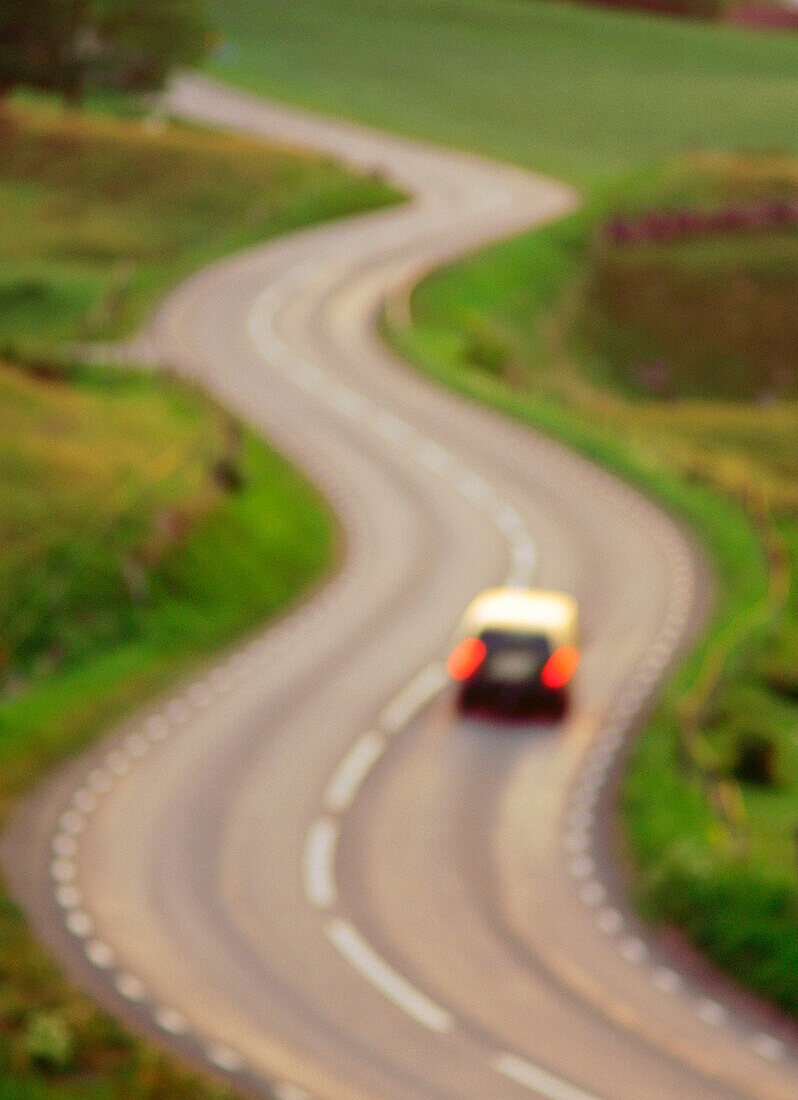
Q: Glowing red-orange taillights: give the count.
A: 2